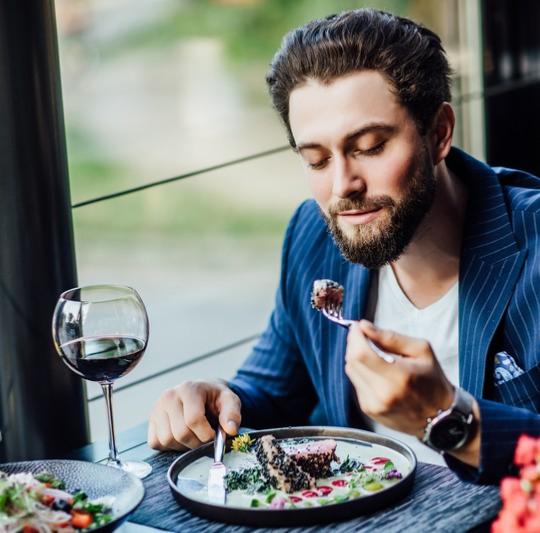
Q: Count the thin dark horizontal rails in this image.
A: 2